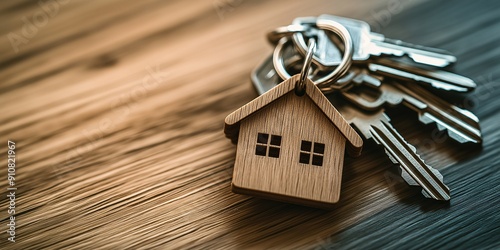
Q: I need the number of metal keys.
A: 4